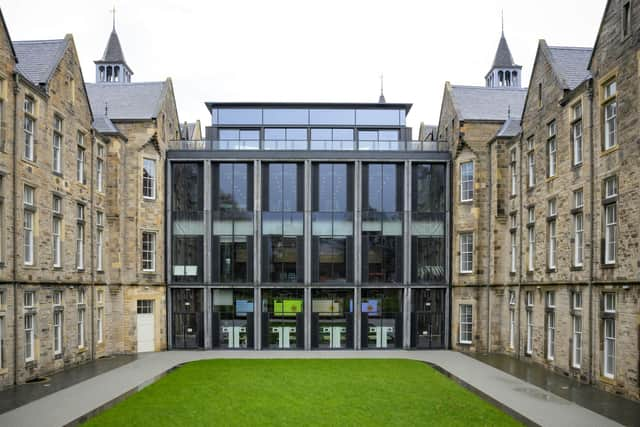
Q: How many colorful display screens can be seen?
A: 4